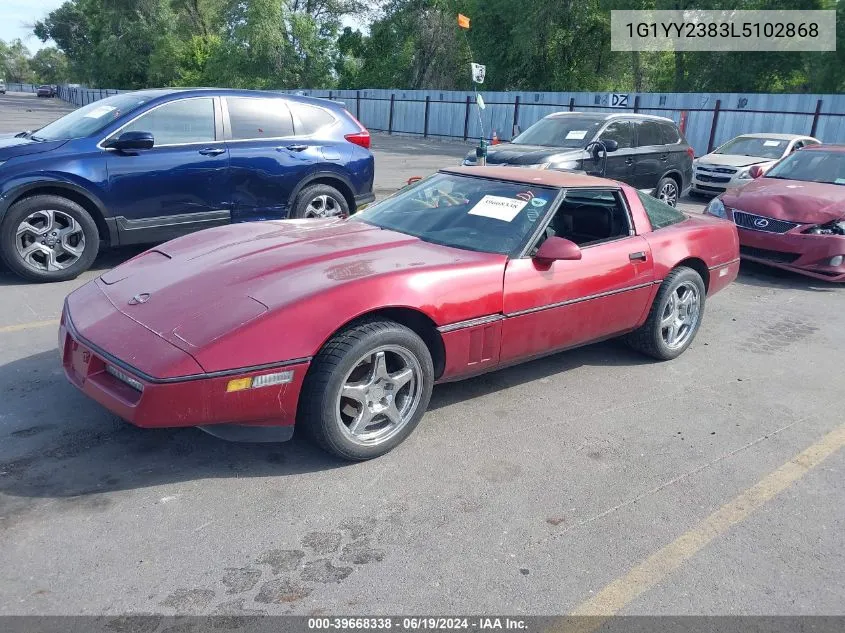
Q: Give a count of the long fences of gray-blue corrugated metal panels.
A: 1